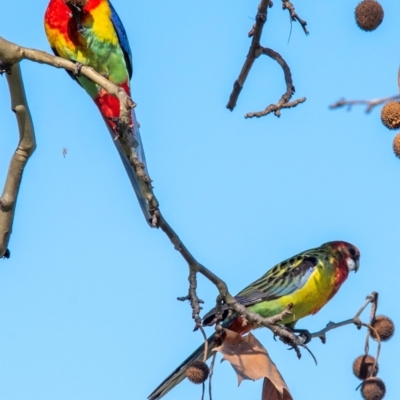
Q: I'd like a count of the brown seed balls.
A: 7